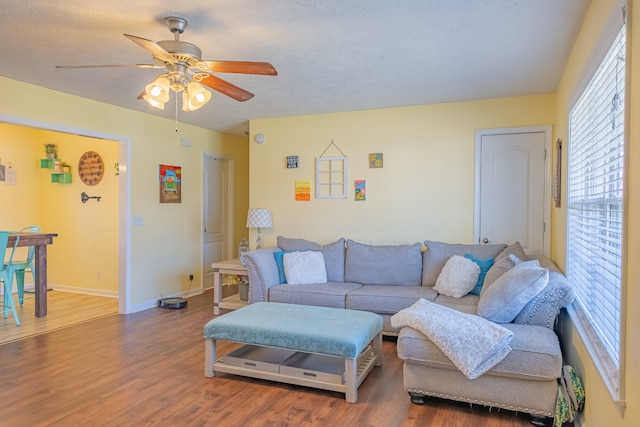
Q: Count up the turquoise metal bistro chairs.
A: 2